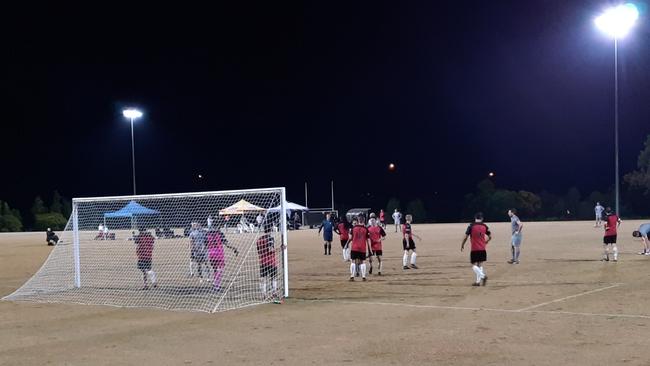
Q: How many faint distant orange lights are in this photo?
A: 2